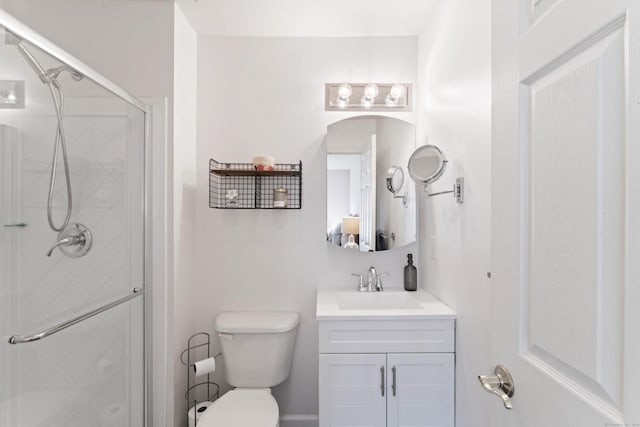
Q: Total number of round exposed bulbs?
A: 3